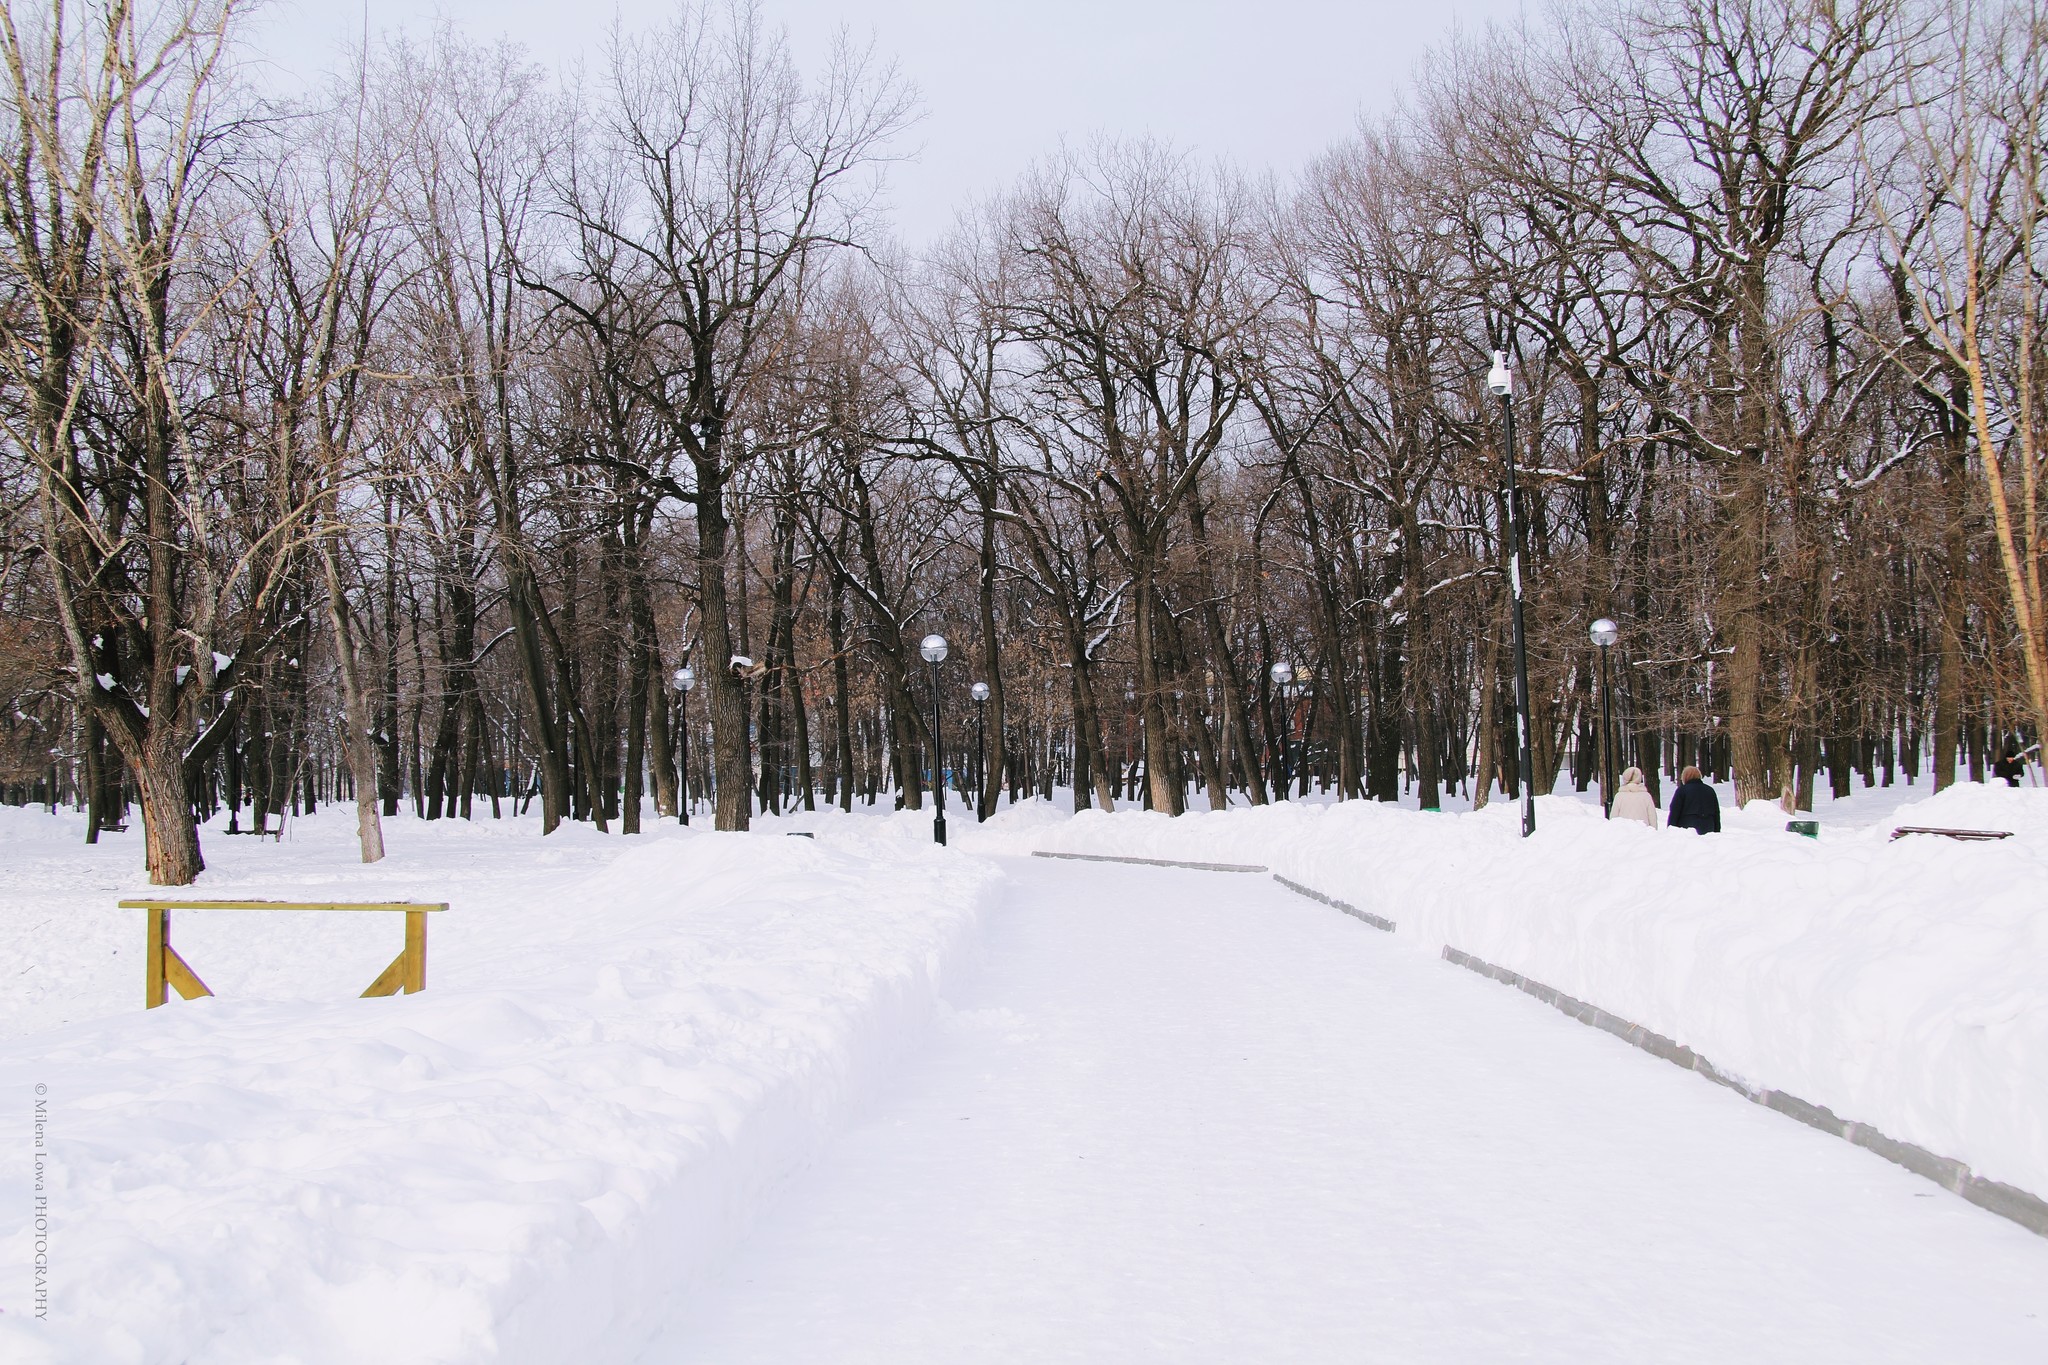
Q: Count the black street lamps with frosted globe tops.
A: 5